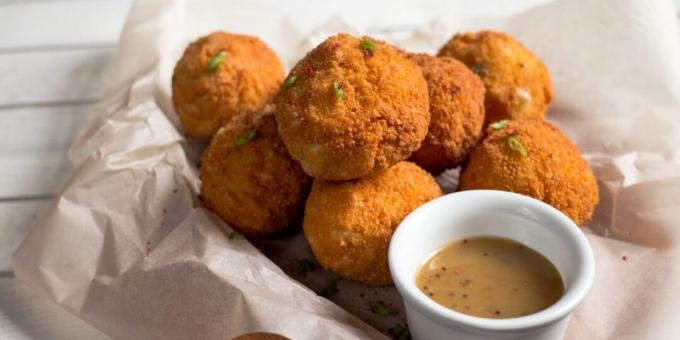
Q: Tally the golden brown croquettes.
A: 7